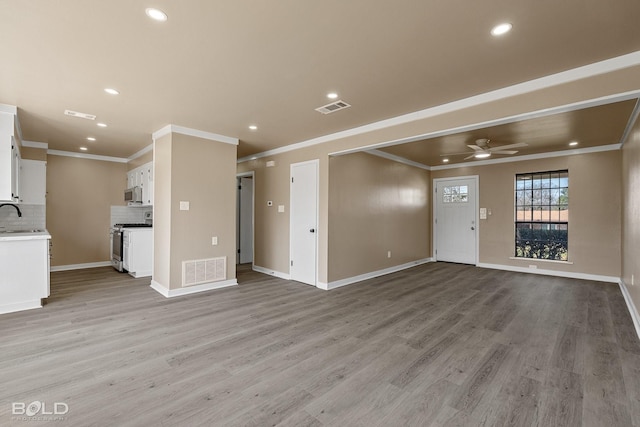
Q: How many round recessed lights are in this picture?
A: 10